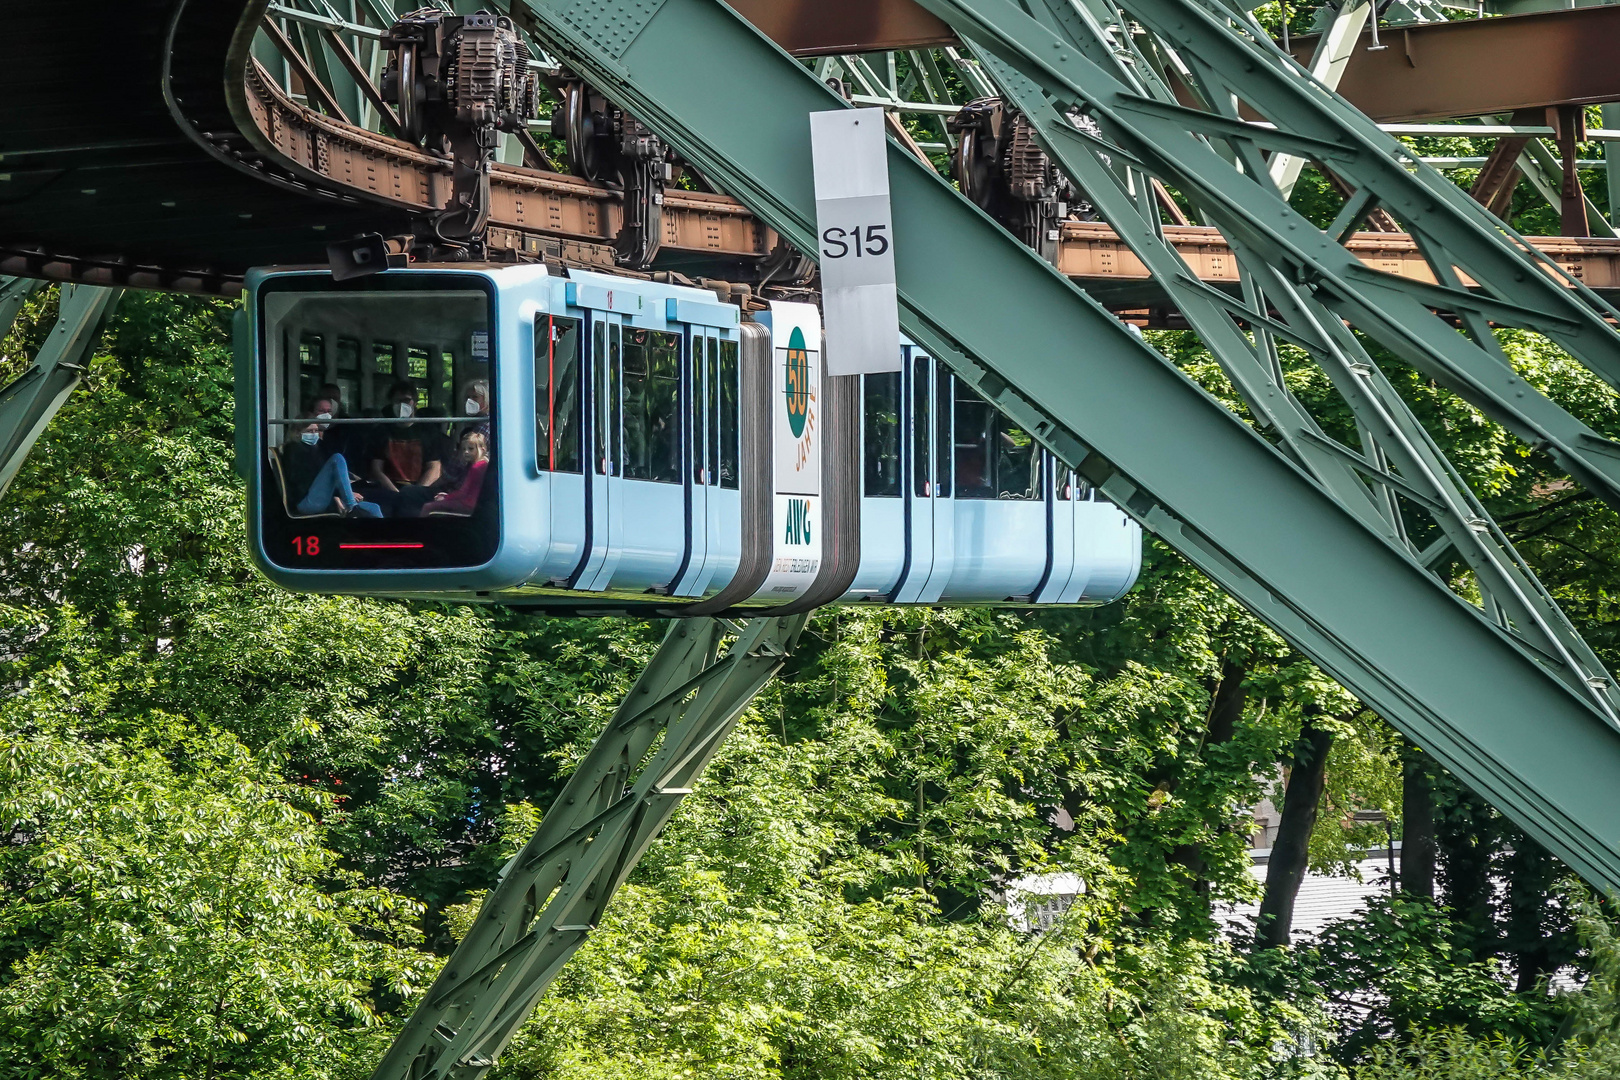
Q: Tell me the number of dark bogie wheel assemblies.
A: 3